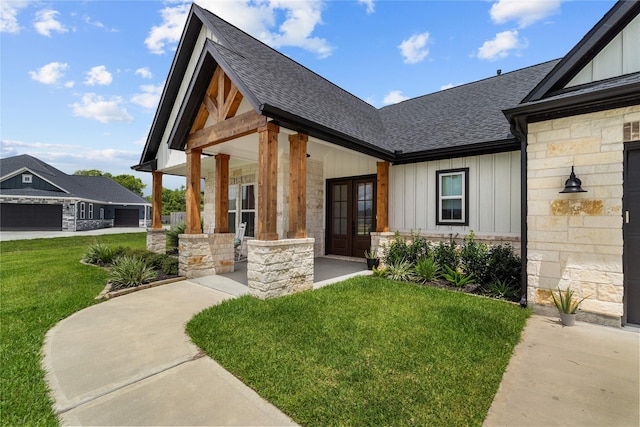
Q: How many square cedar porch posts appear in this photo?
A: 6